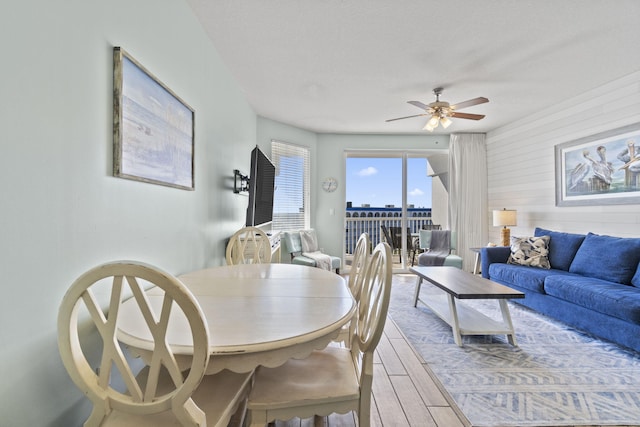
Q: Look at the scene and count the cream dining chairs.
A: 4